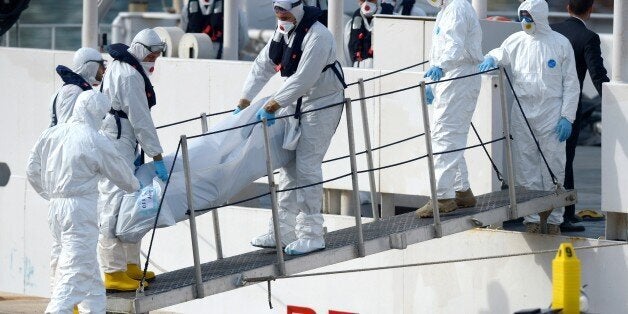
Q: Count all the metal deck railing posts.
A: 7